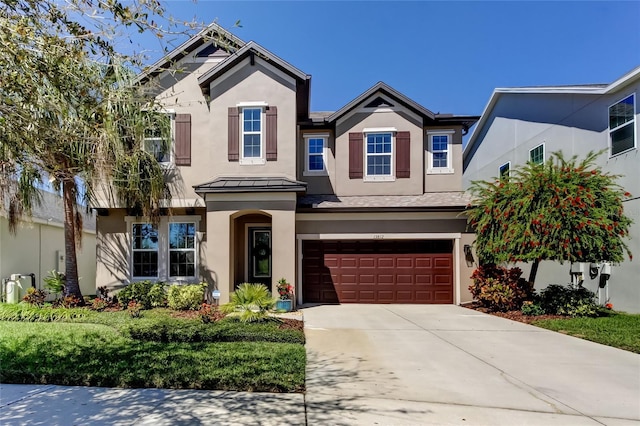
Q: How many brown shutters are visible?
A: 5